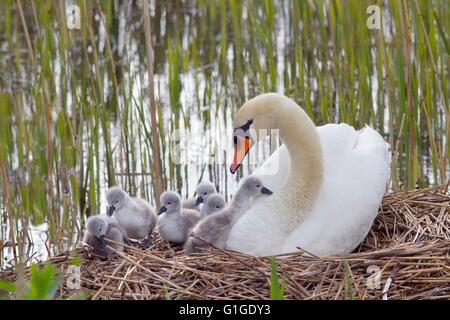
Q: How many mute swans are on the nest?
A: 7